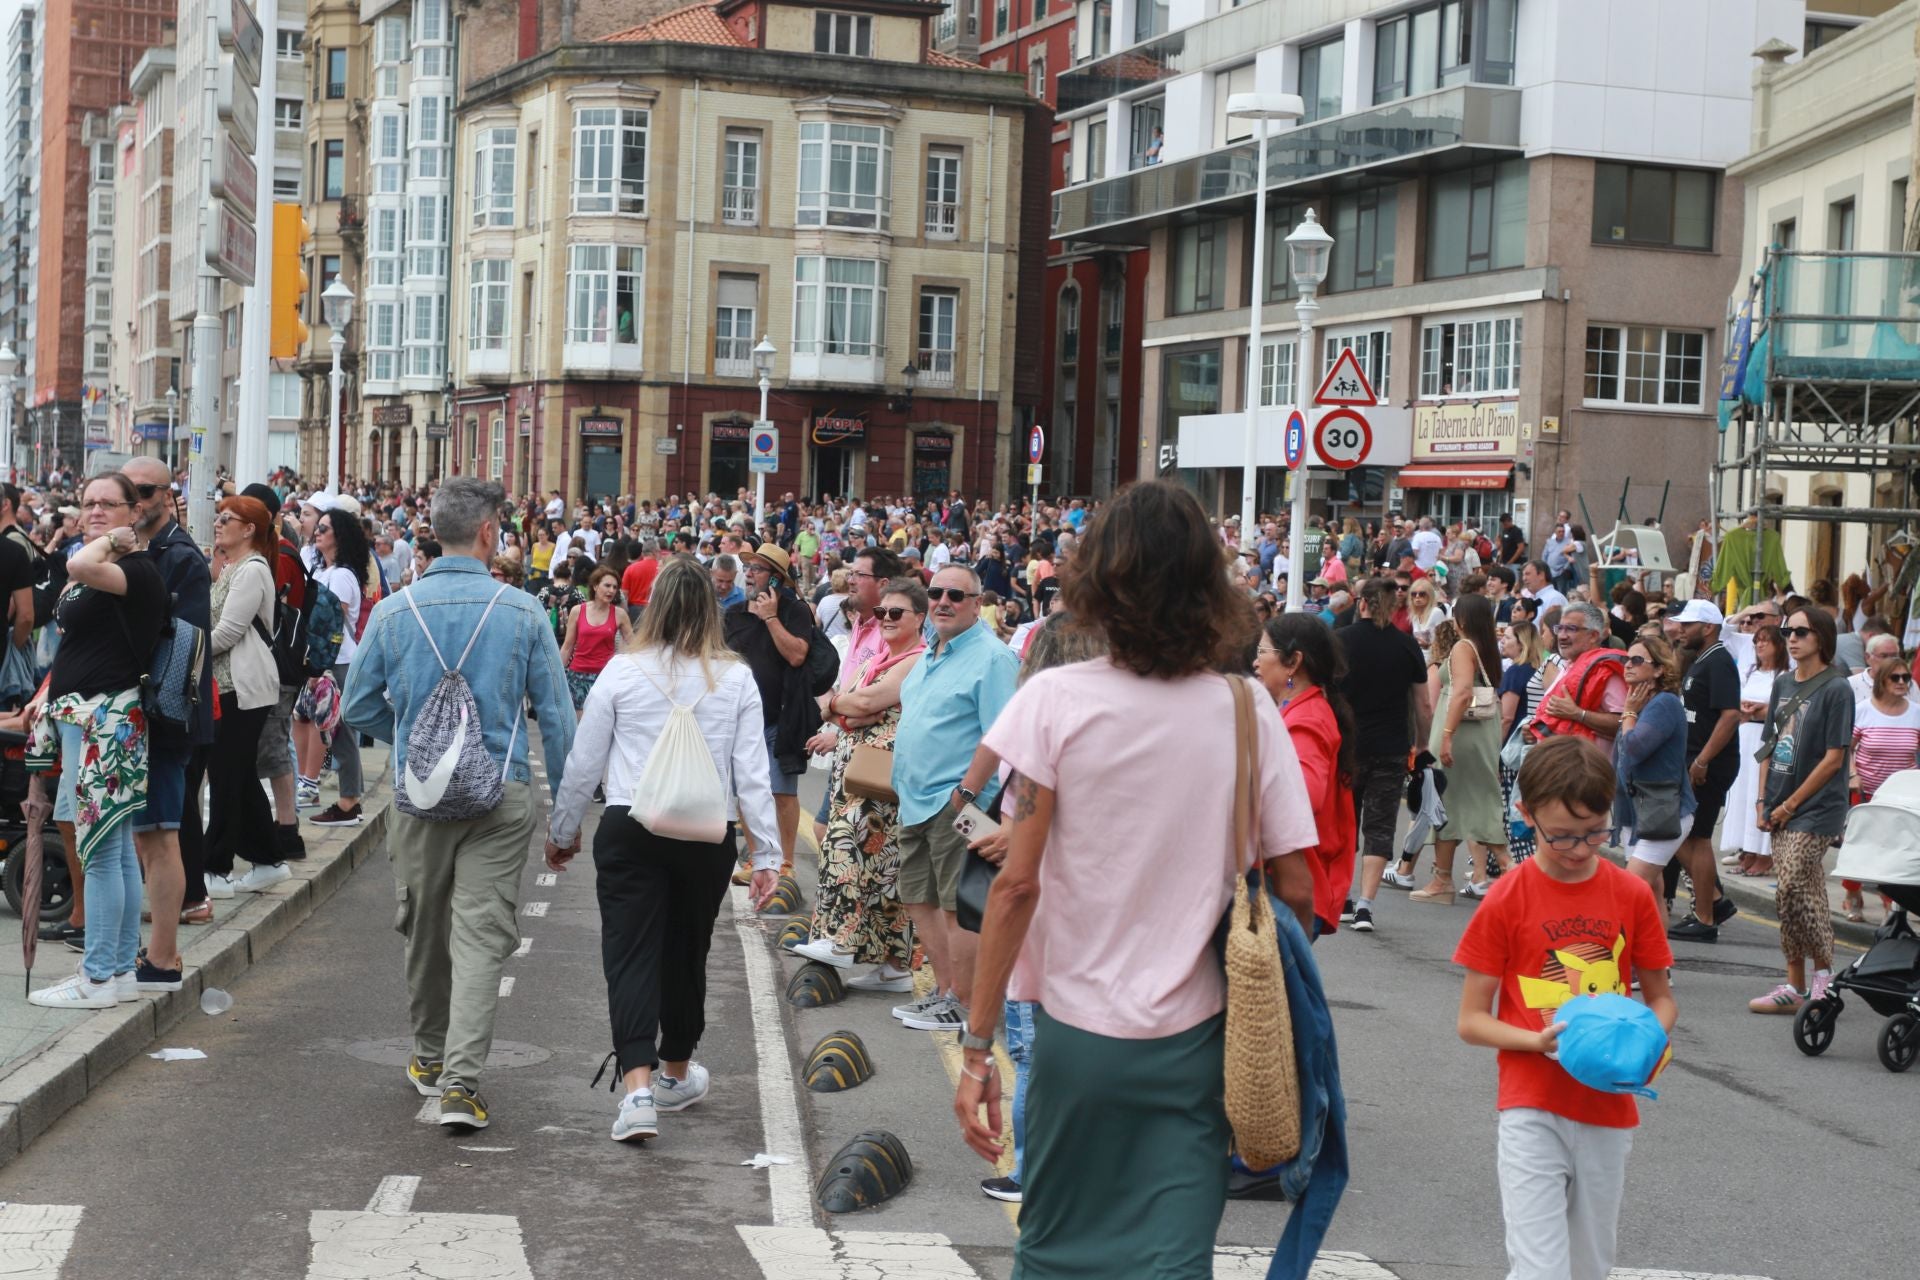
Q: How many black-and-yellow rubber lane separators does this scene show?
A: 5